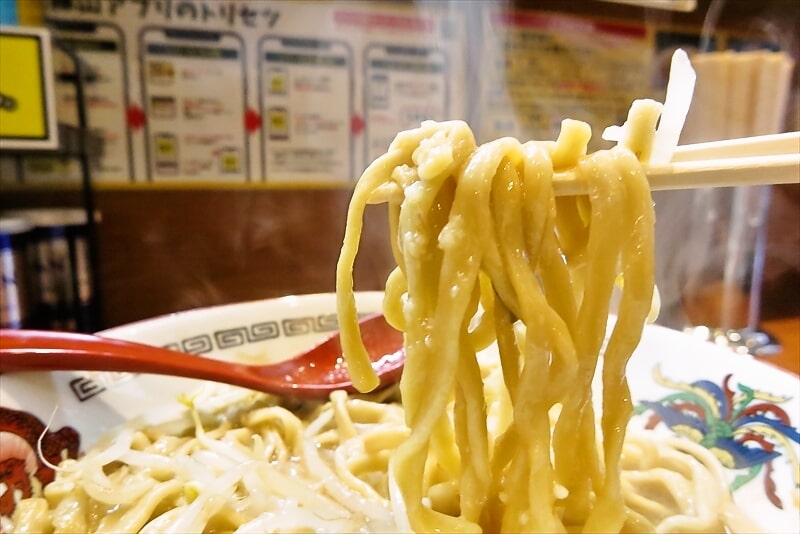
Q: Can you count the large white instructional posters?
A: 1